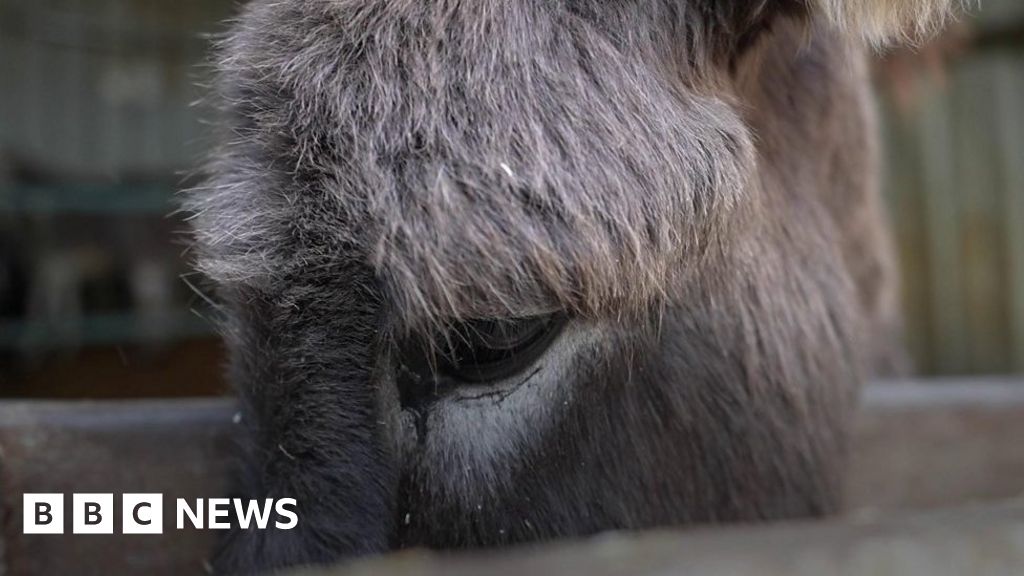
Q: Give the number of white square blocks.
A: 3